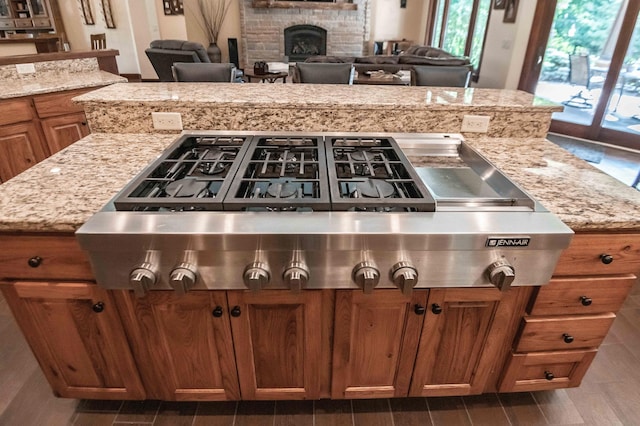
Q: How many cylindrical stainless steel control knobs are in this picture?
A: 7